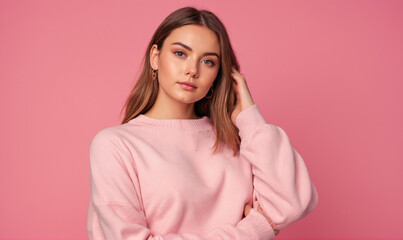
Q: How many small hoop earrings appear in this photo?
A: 2